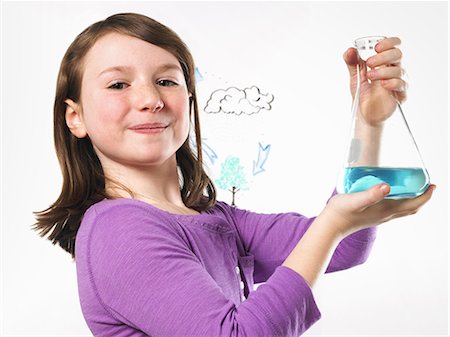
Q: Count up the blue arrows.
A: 3